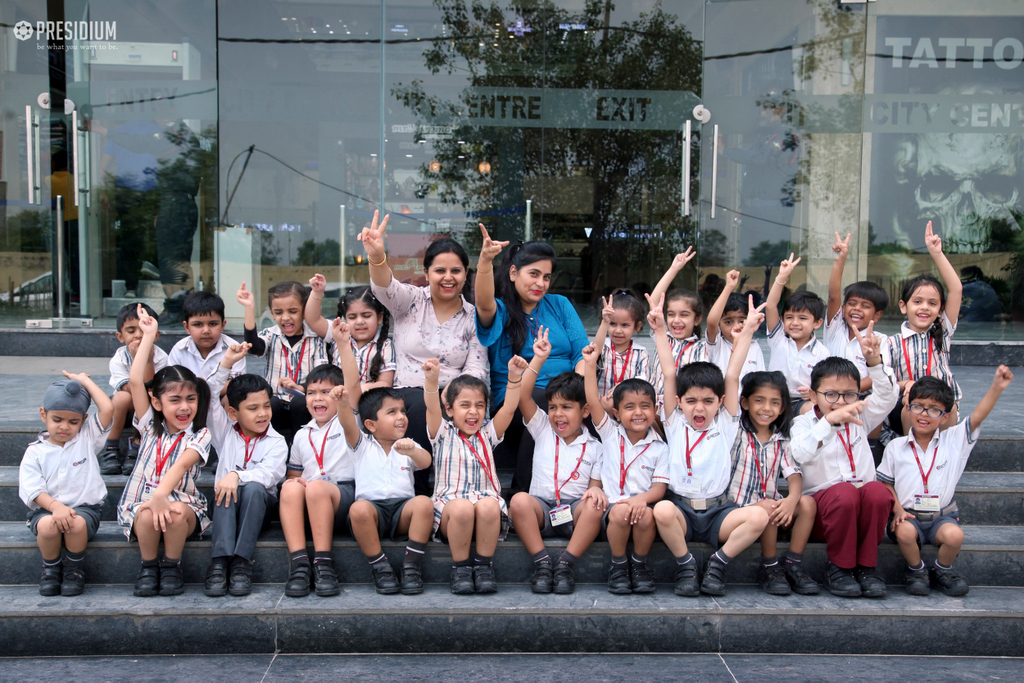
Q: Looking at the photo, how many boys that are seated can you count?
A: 14